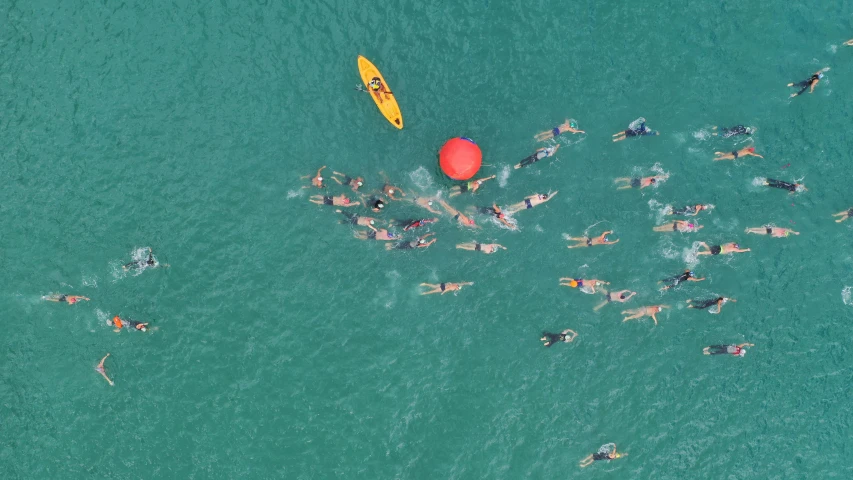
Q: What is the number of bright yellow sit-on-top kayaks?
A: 1